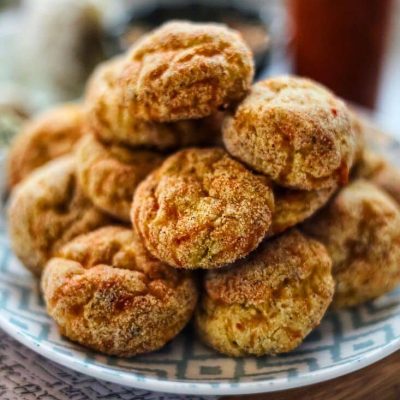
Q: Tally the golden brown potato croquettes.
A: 12